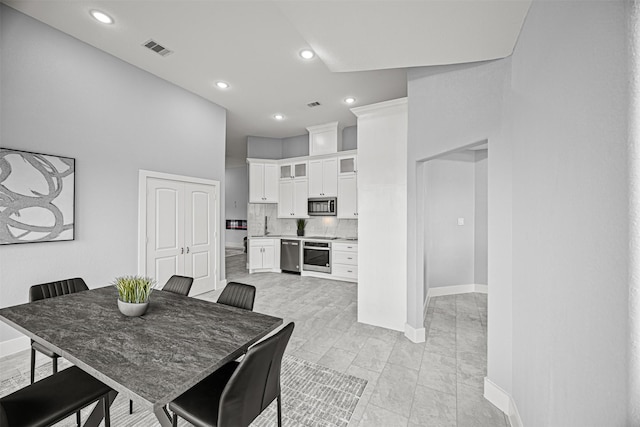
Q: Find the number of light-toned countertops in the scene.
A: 1